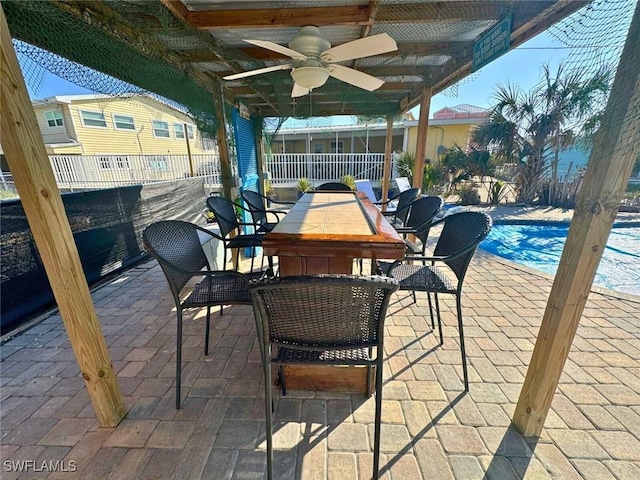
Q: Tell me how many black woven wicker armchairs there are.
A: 8